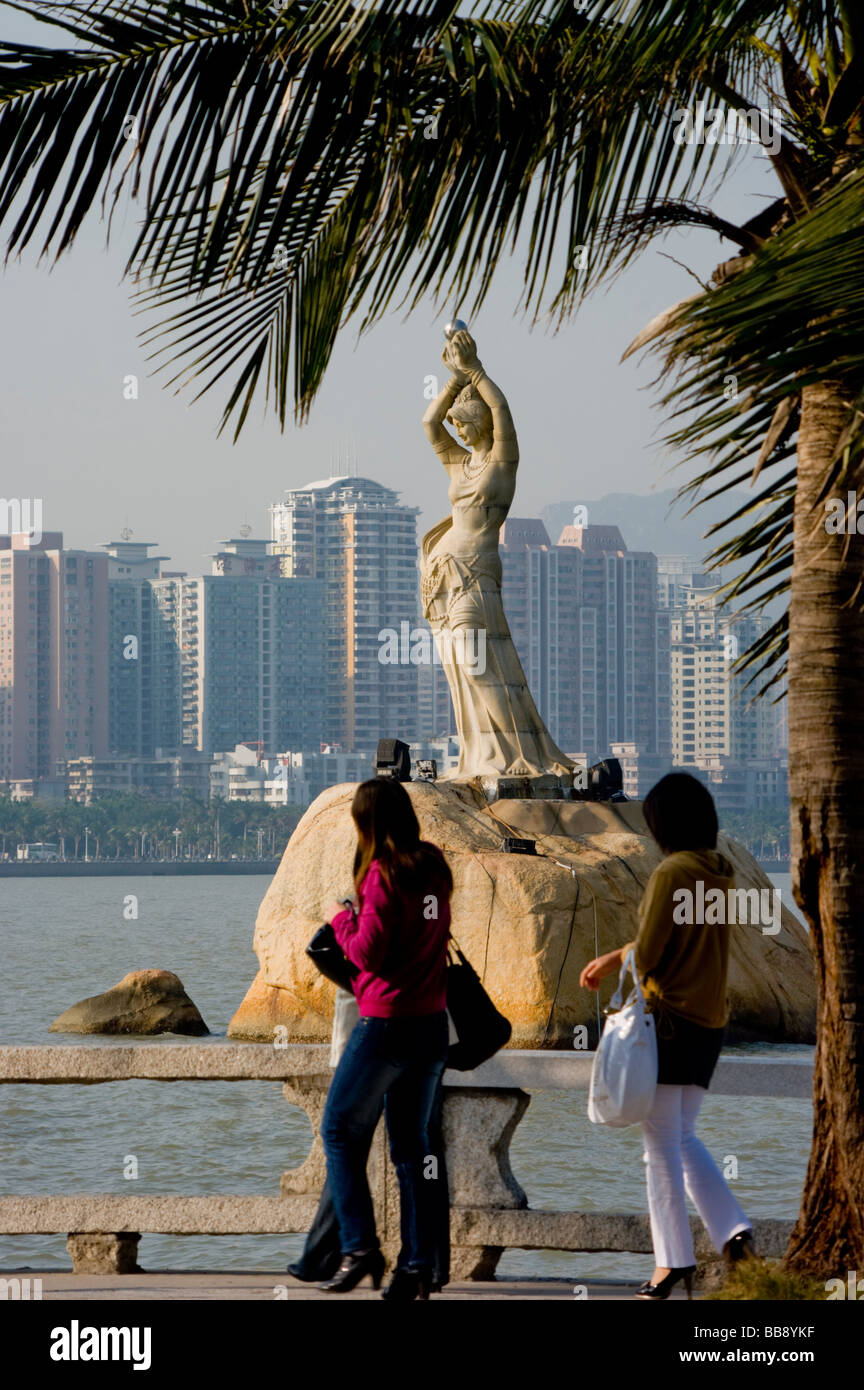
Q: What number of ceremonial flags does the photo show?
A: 0